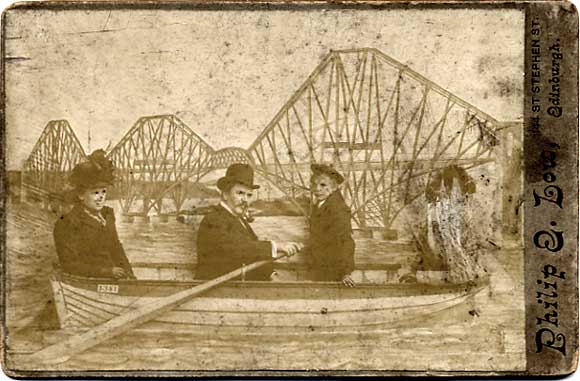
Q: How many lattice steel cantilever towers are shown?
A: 3